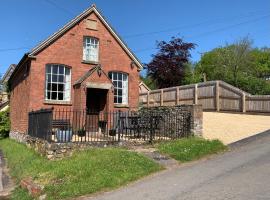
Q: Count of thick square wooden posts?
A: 6